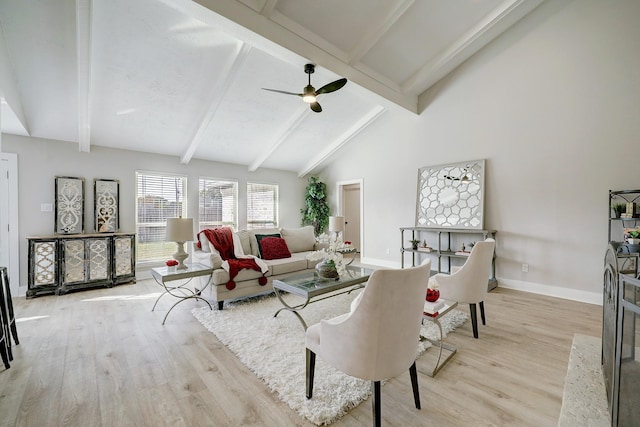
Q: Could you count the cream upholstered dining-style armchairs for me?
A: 2